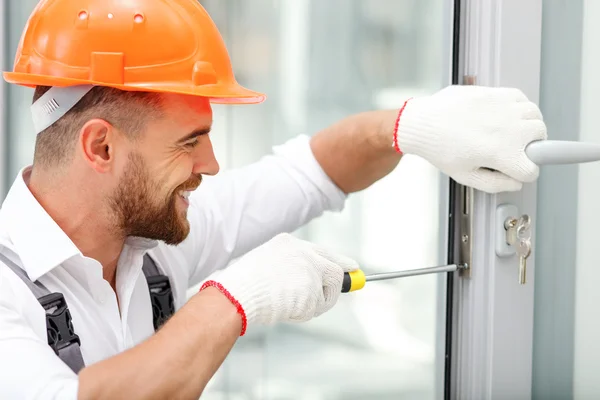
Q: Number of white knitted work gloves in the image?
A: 2